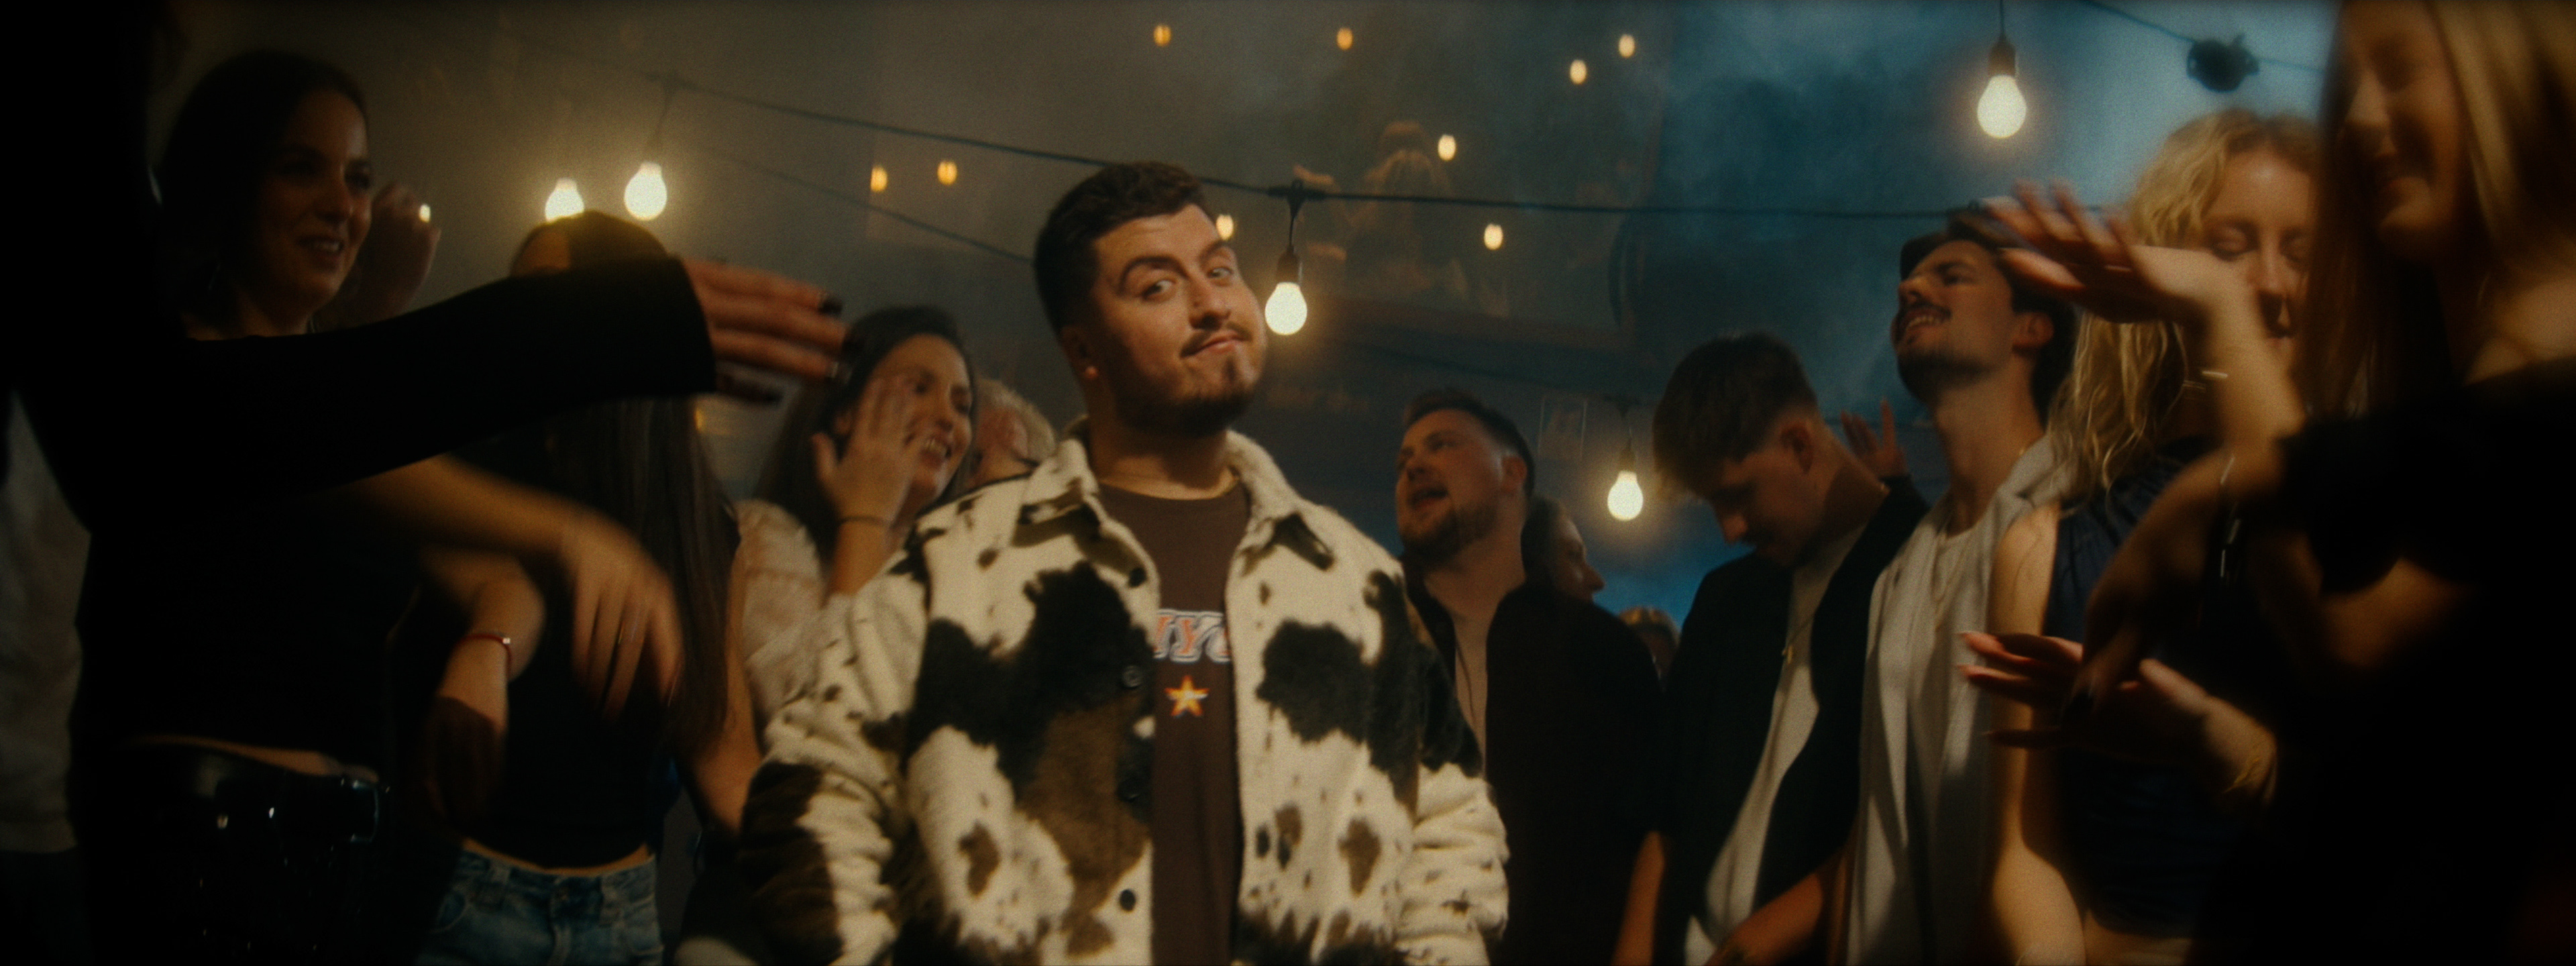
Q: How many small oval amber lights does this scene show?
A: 9